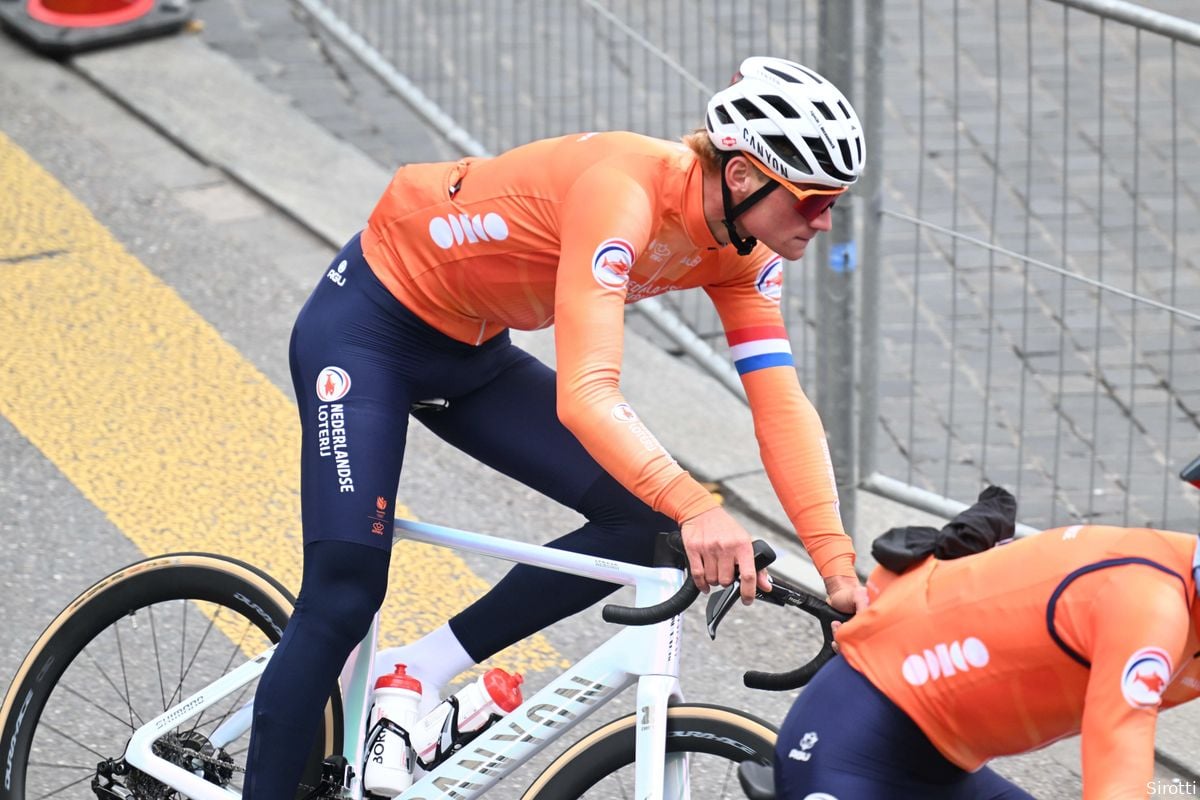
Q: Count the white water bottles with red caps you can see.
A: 2